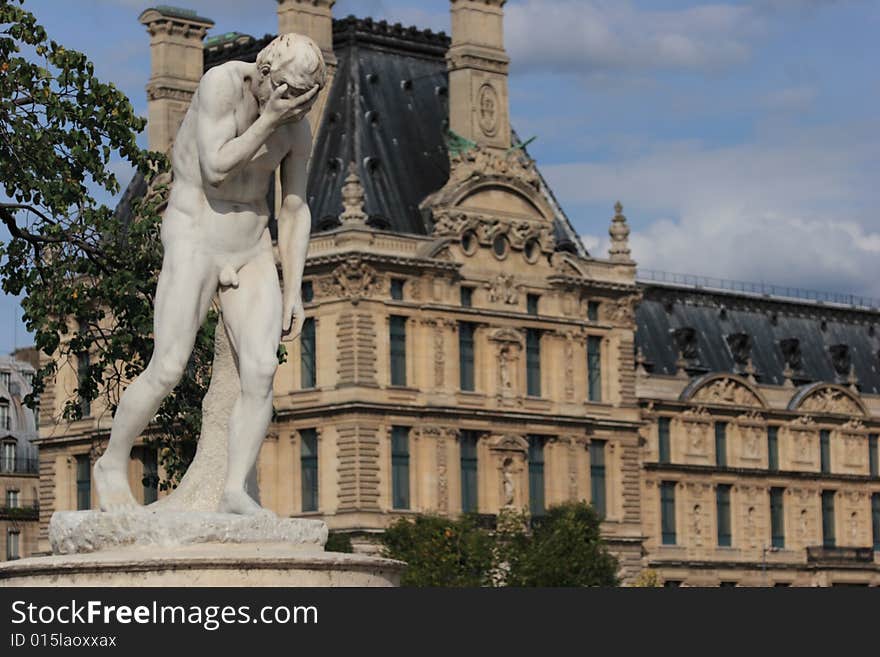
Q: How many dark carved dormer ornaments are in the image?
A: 4